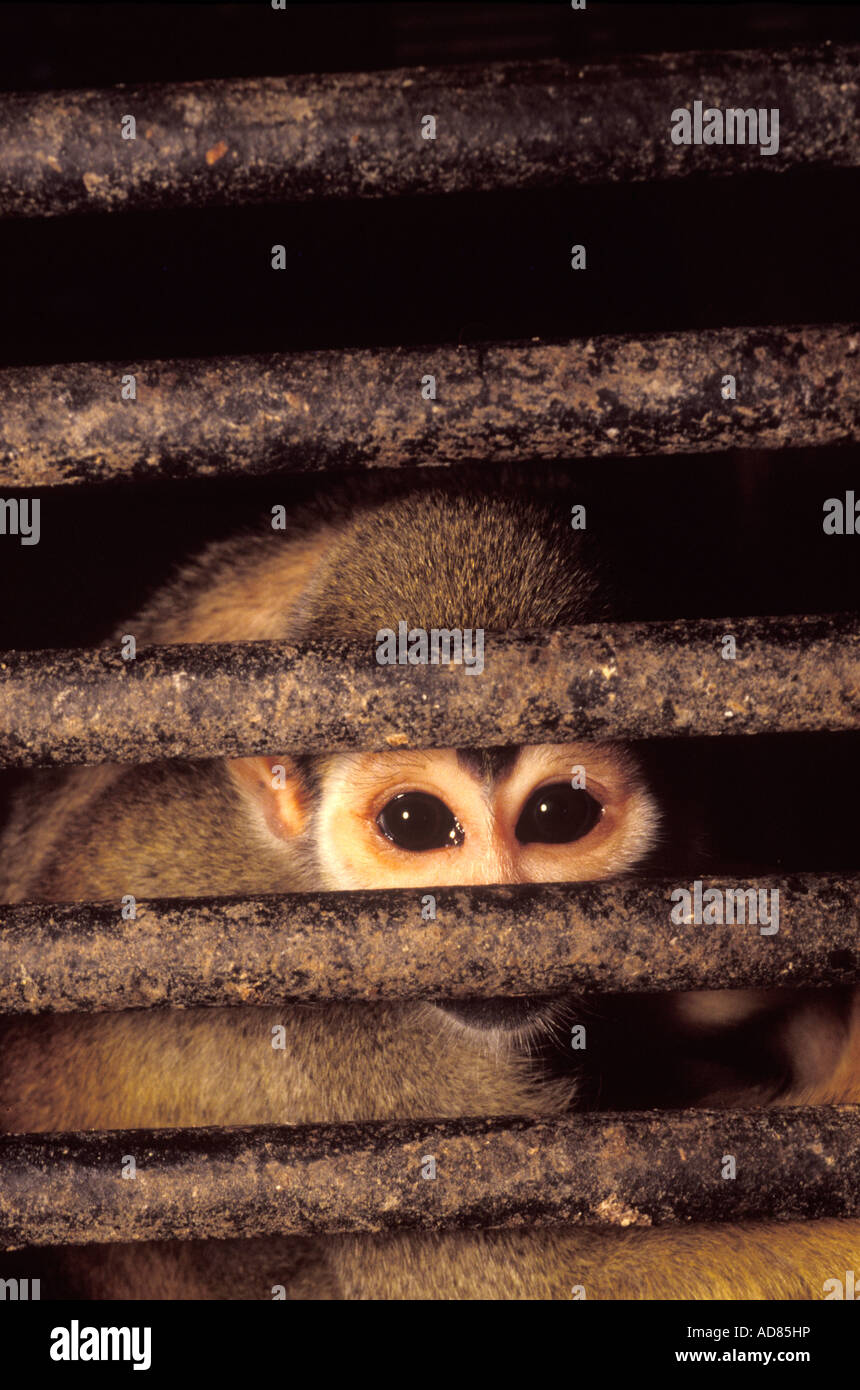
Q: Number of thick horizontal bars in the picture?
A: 5